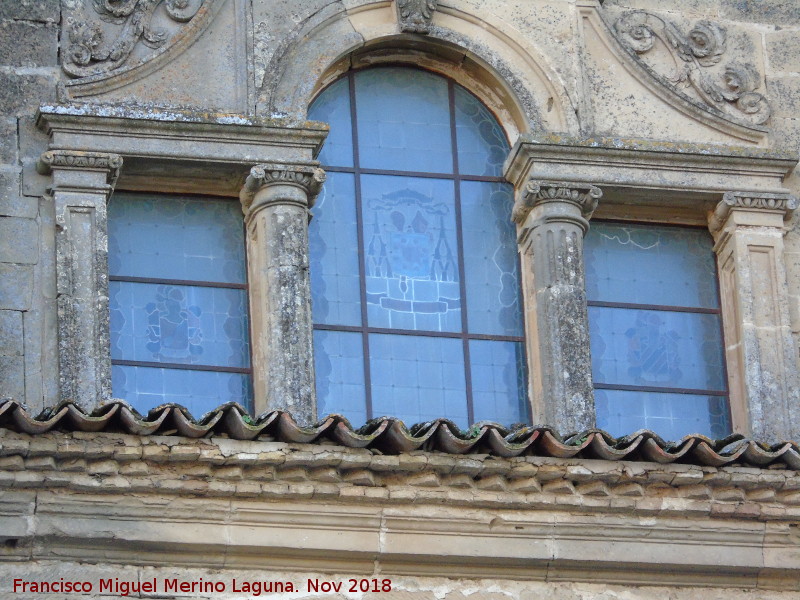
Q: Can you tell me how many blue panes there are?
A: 15